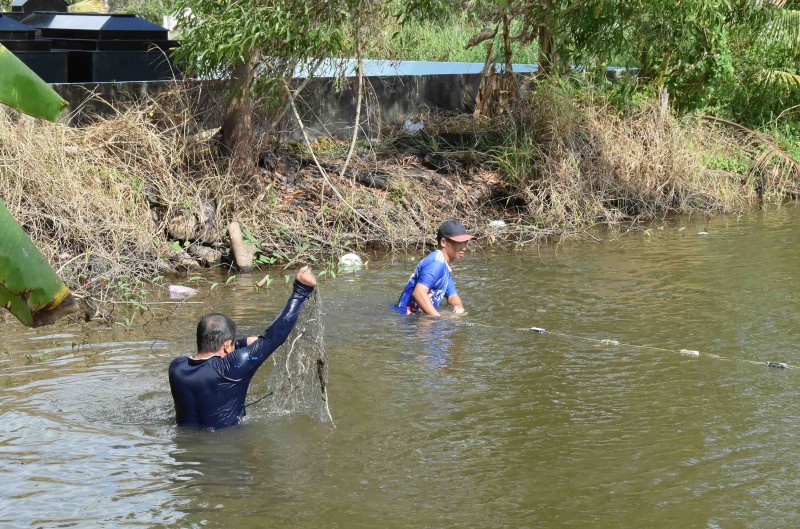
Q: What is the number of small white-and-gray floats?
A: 4